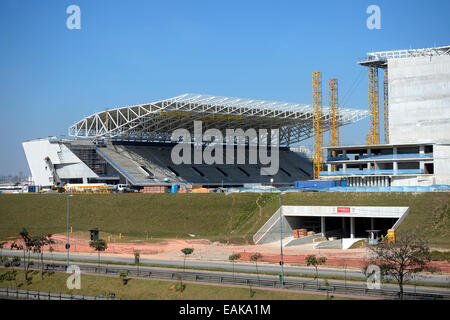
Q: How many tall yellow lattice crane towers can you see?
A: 4